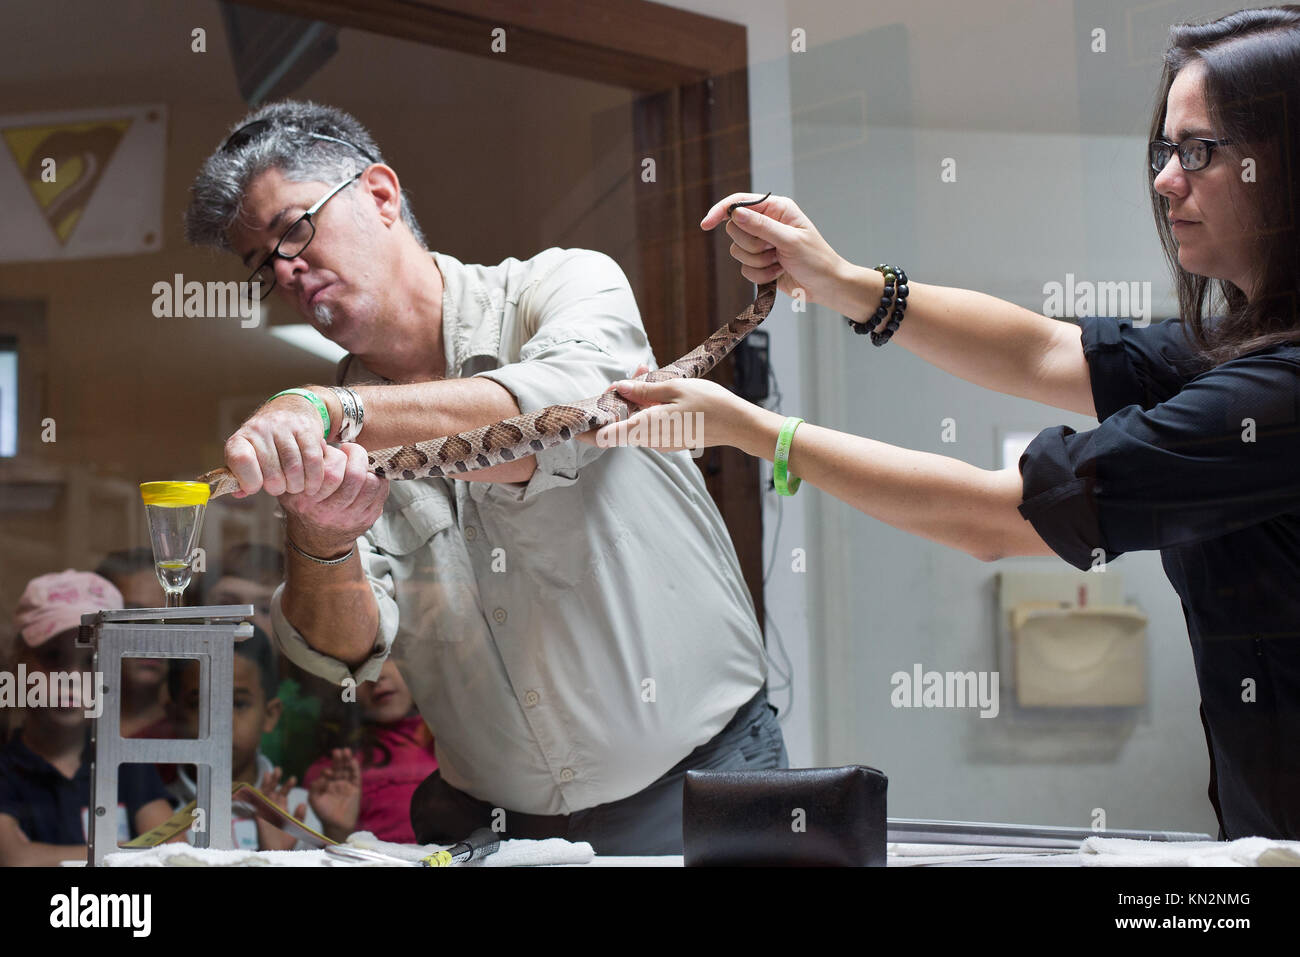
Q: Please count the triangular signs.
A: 1